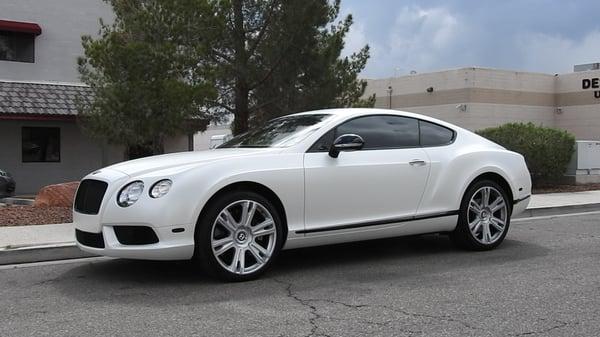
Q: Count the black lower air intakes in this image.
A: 2